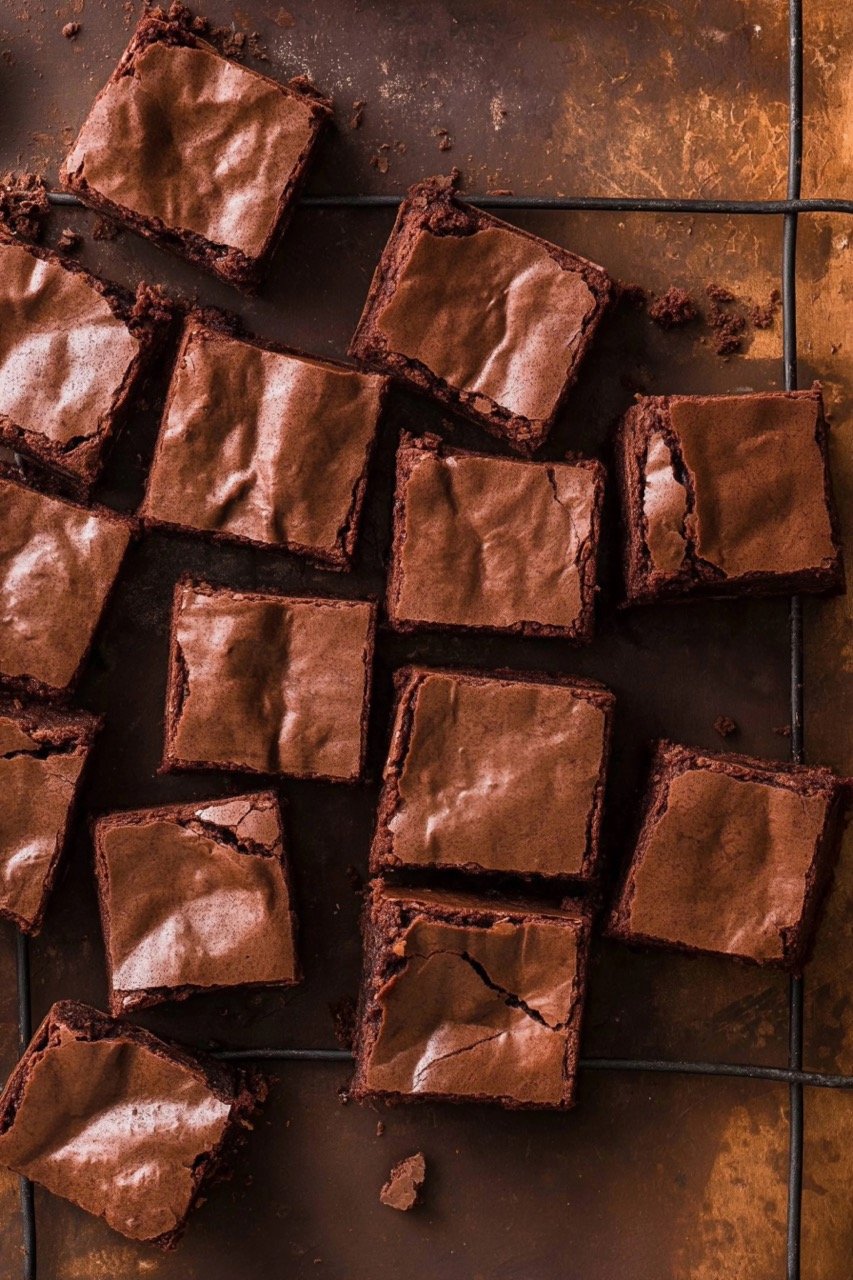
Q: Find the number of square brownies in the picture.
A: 14